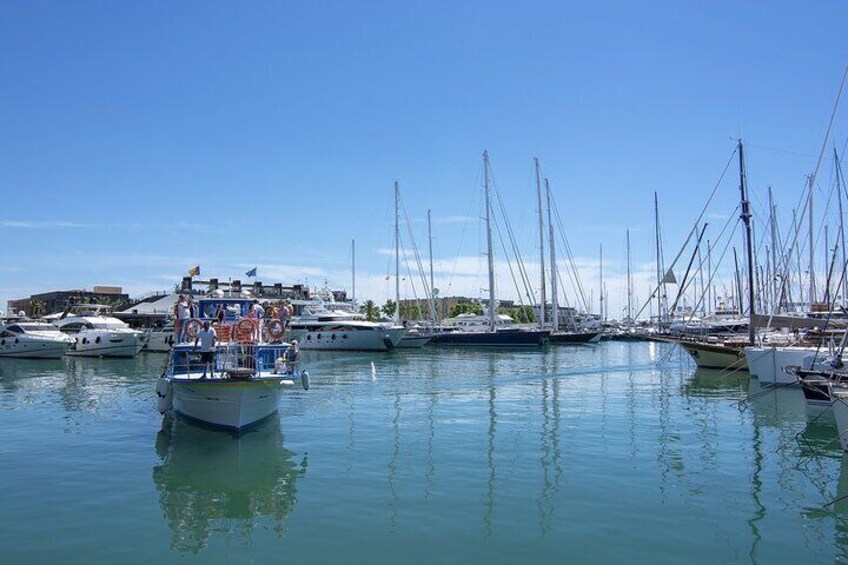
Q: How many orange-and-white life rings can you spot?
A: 3